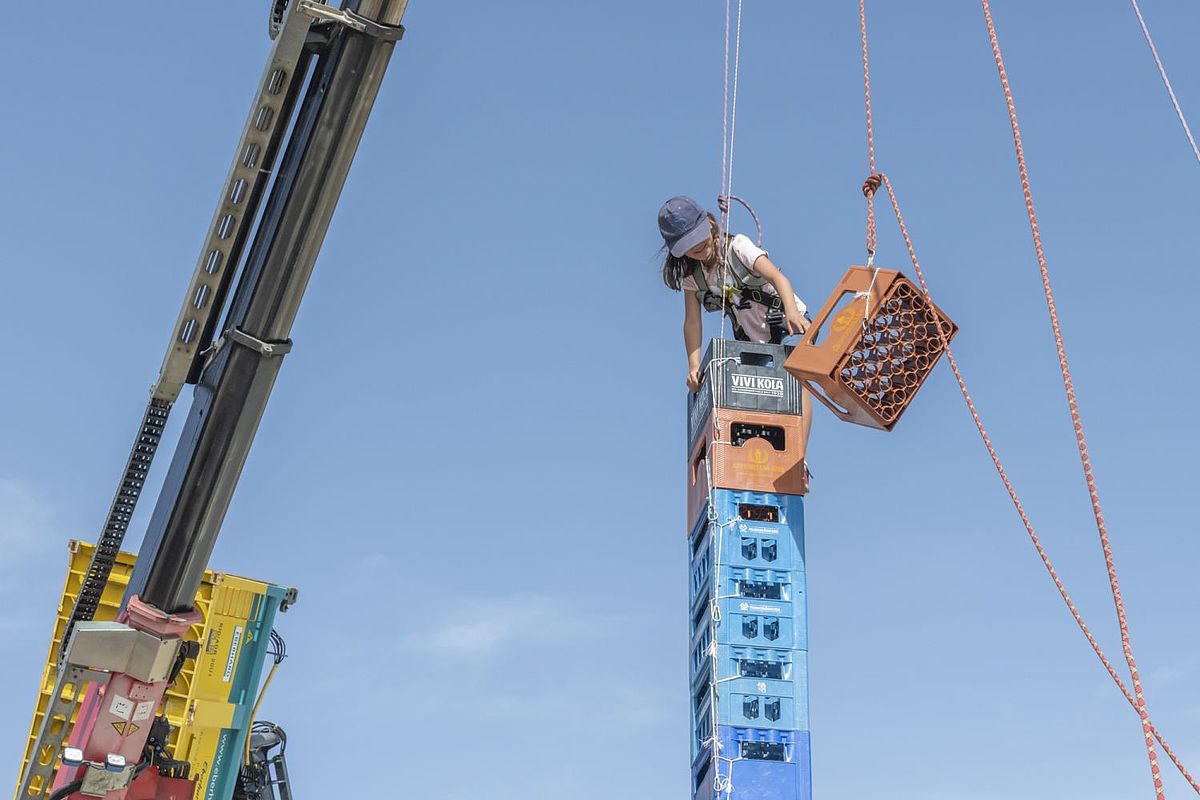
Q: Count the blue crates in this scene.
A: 4